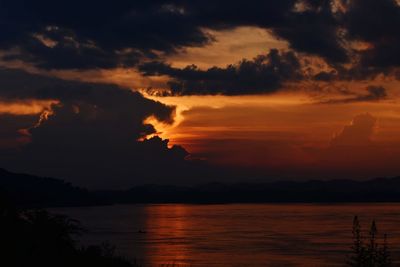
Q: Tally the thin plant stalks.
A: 3